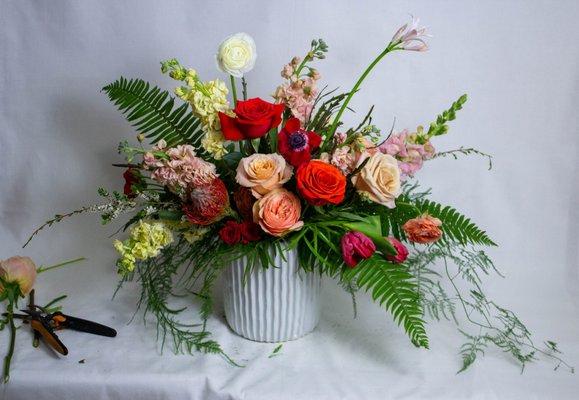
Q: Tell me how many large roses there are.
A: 5